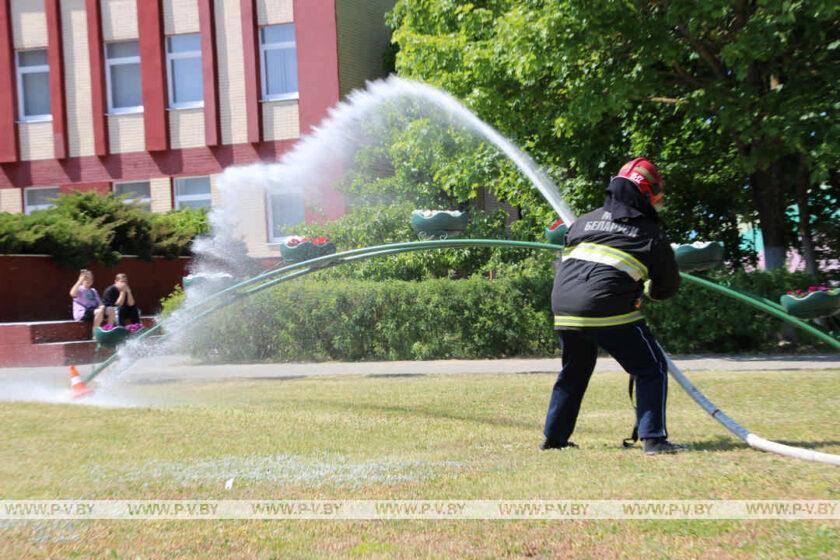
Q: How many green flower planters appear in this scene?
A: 7